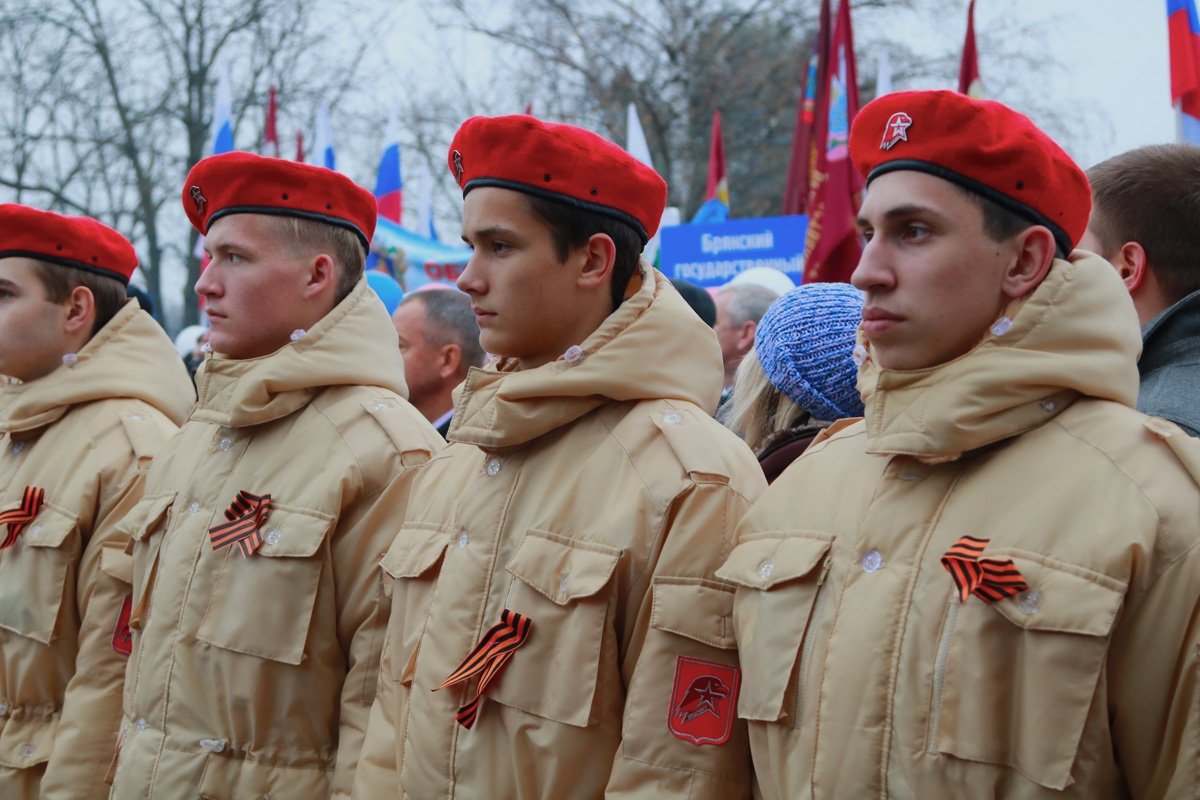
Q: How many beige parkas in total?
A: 4